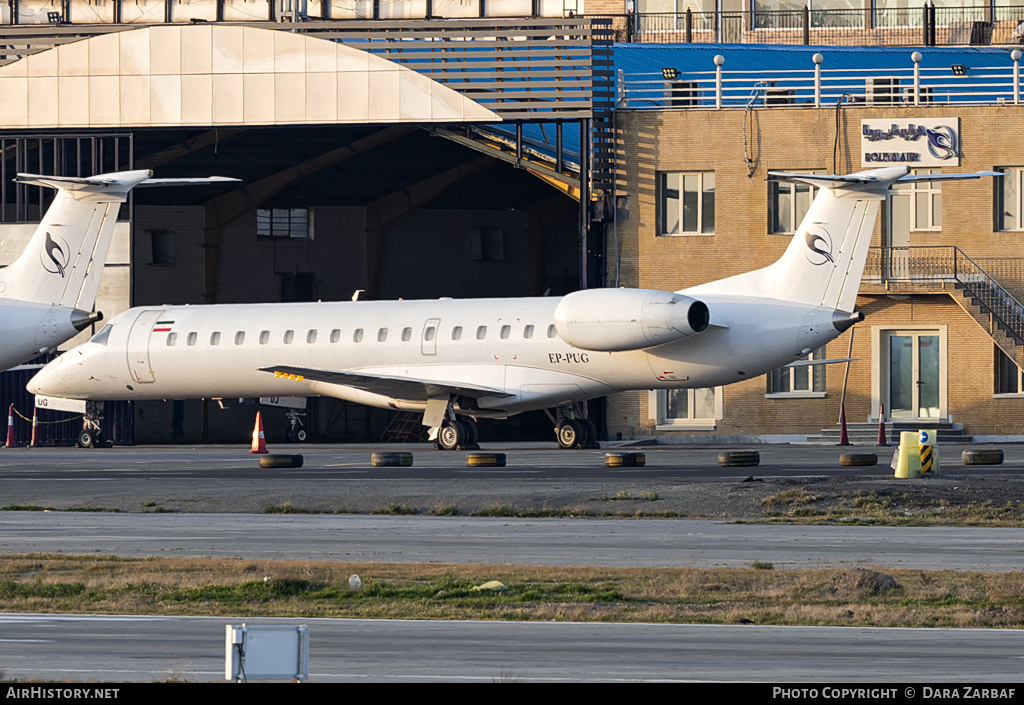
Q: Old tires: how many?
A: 7